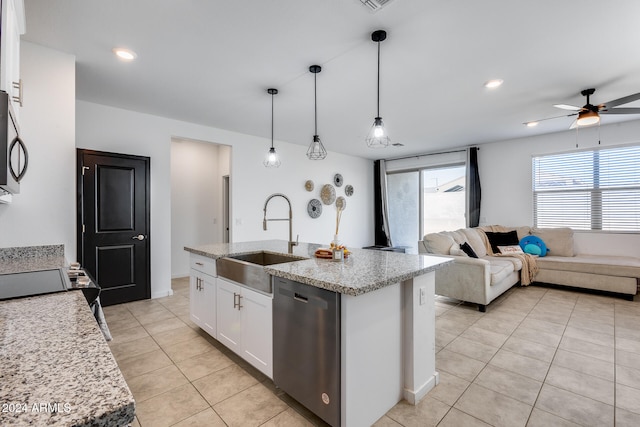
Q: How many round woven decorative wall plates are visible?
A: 6